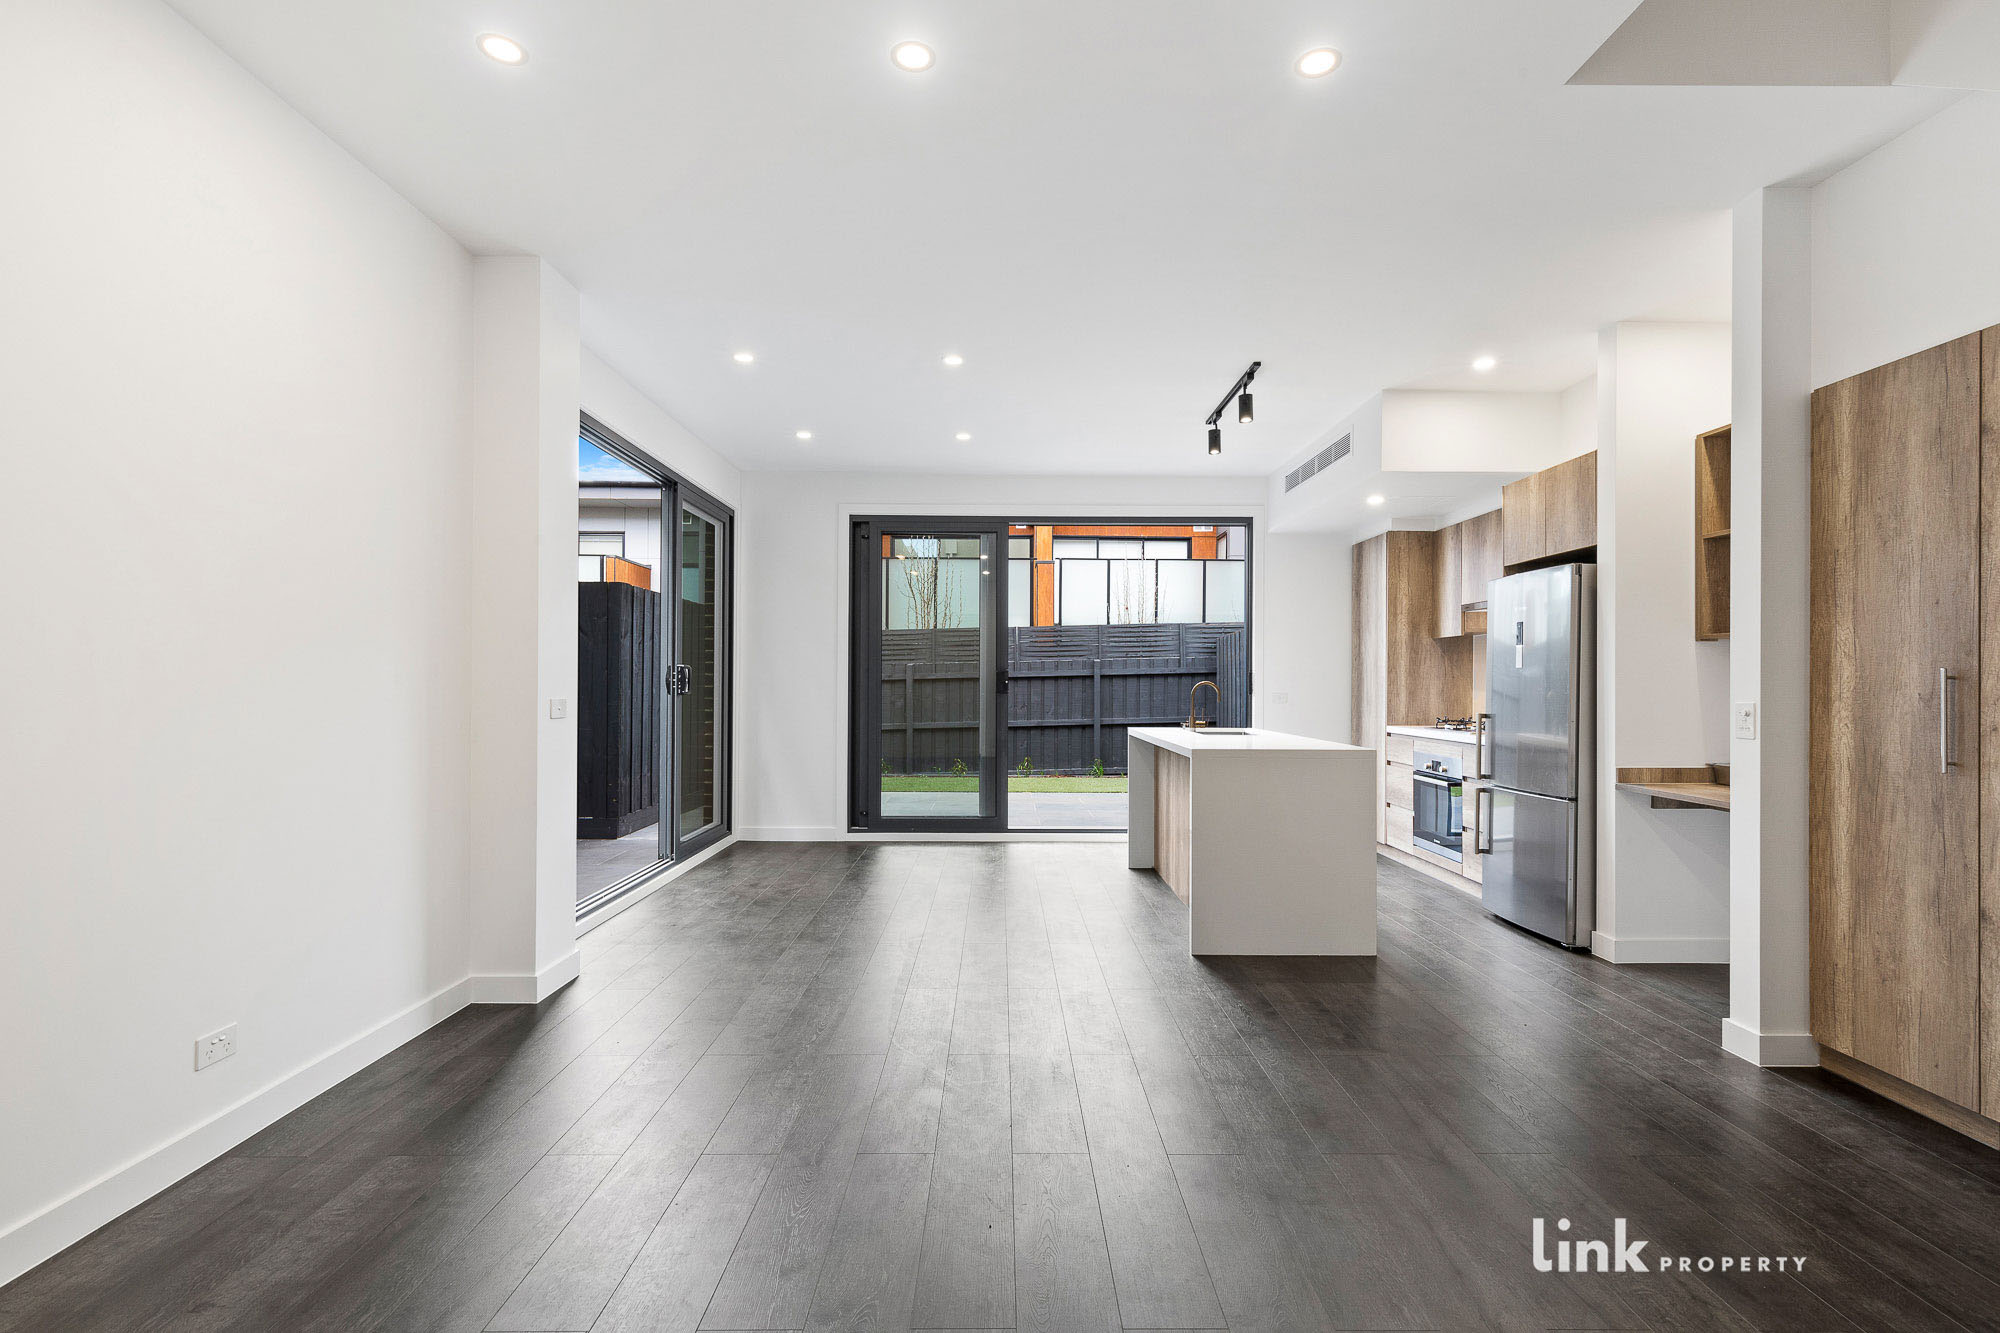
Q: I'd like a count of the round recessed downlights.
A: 9